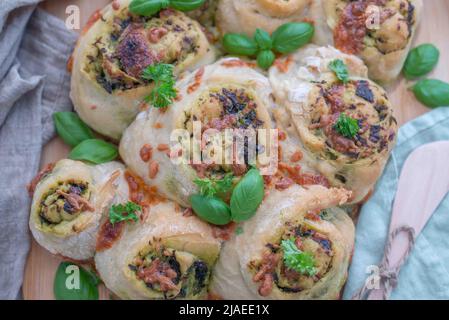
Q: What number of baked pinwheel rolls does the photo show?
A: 8